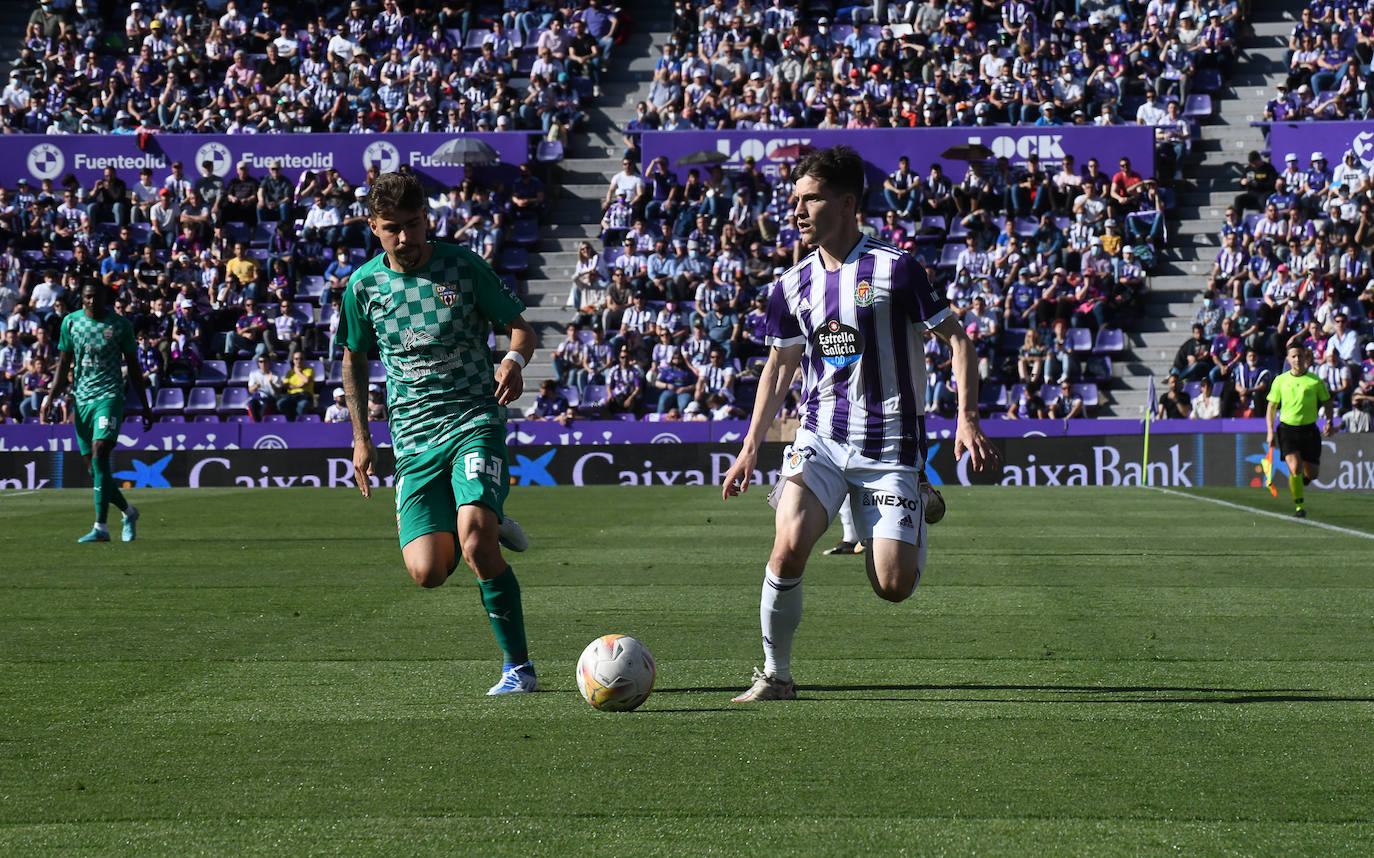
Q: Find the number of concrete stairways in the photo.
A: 2